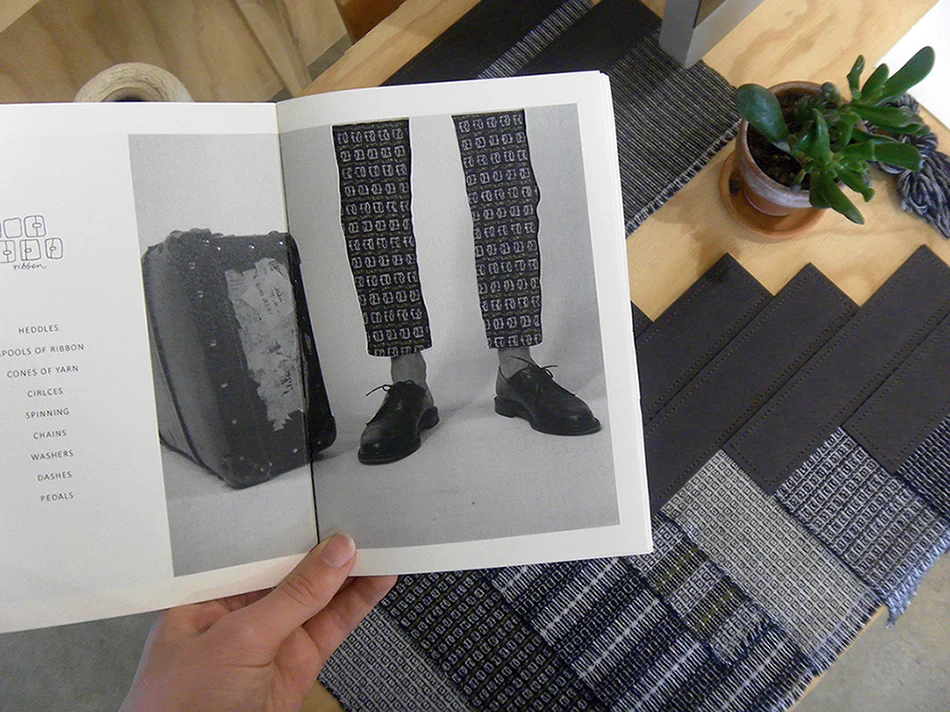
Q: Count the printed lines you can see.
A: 9